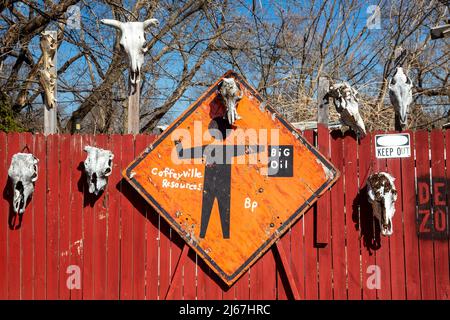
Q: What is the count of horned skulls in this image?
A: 1